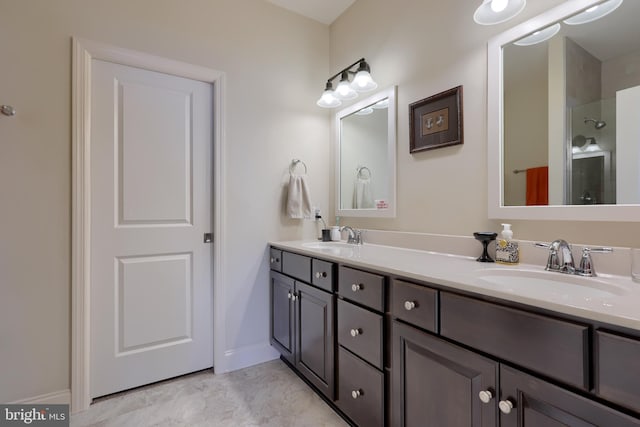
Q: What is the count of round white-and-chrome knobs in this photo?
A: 10